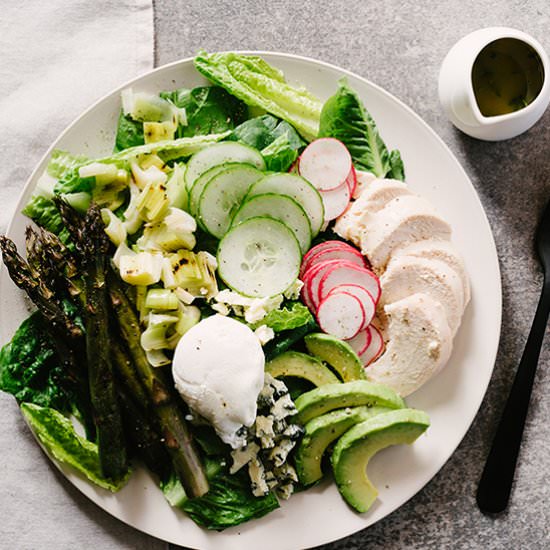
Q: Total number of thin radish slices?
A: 12